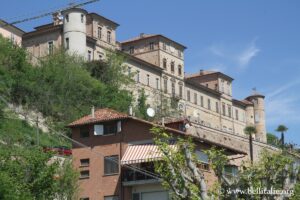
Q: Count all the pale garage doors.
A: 1